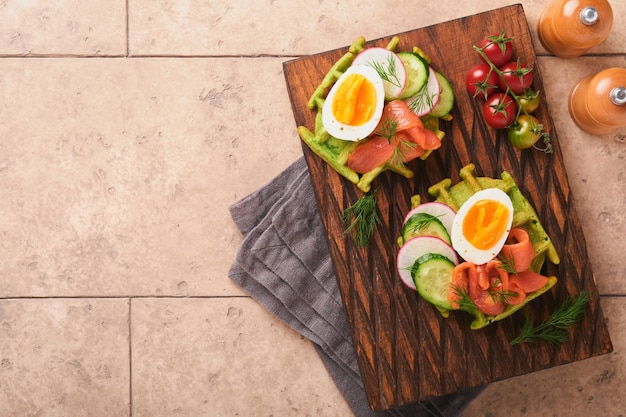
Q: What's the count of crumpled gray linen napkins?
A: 1